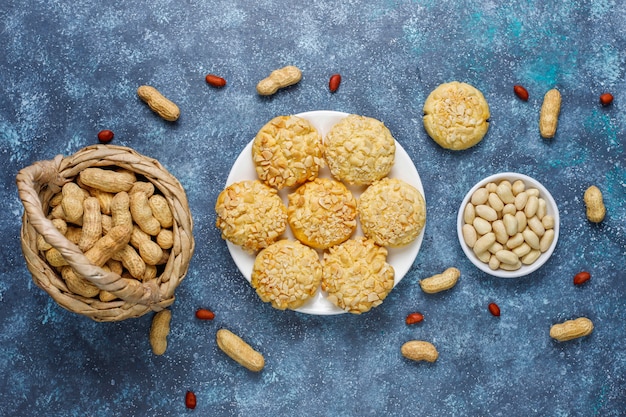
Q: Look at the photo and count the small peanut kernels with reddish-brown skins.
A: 10